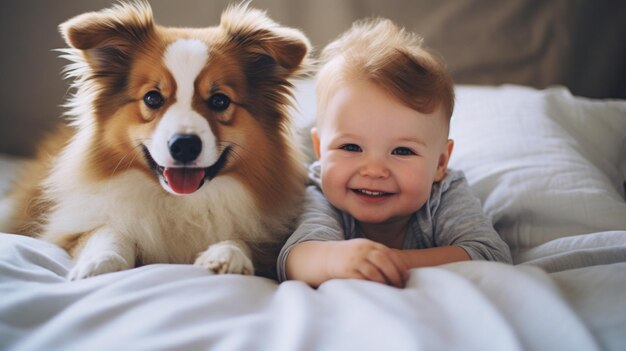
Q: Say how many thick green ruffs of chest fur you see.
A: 0